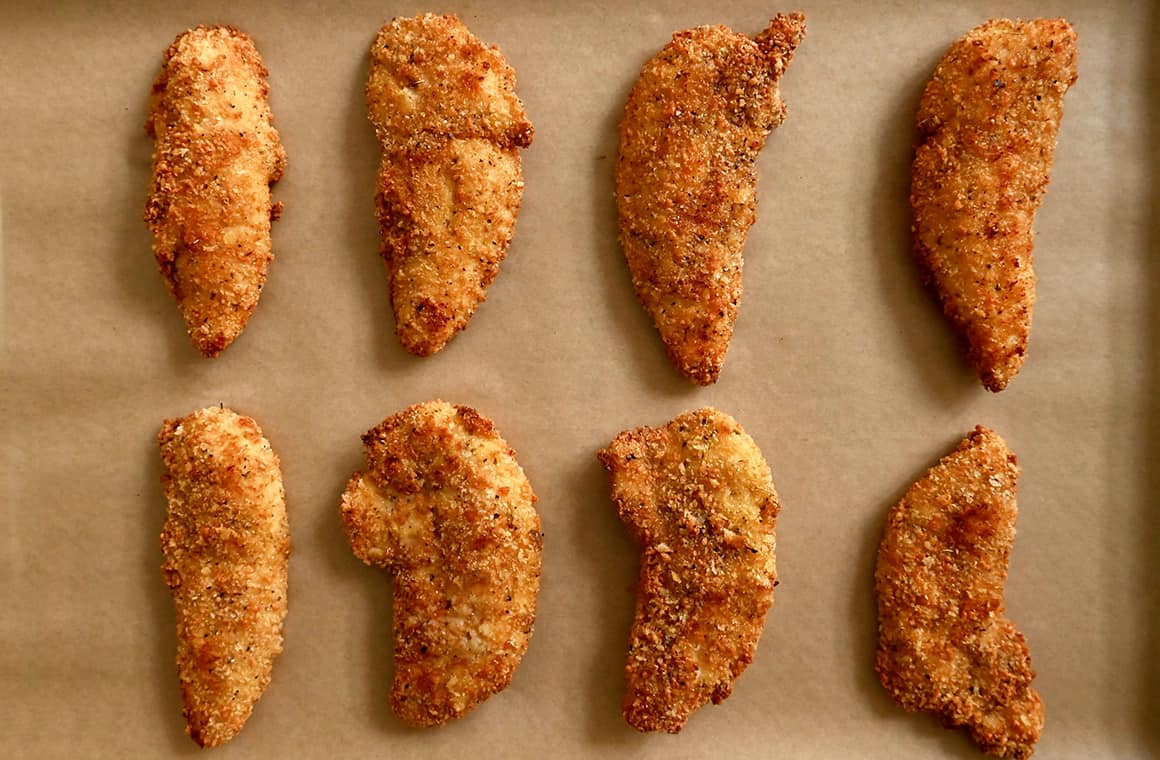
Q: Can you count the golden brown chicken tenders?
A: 8